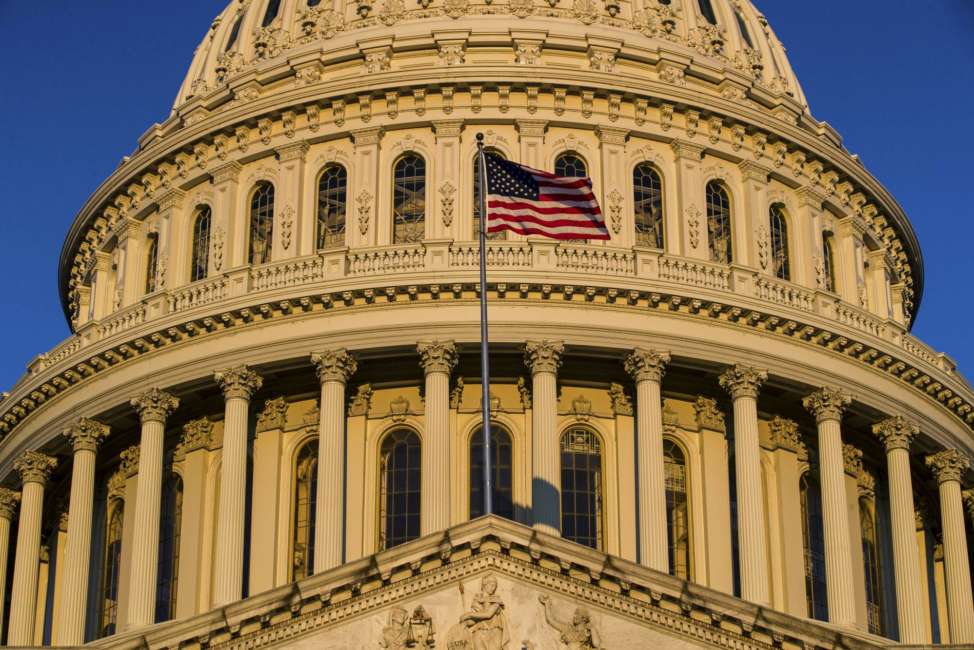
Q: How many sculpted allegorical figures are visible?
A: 3